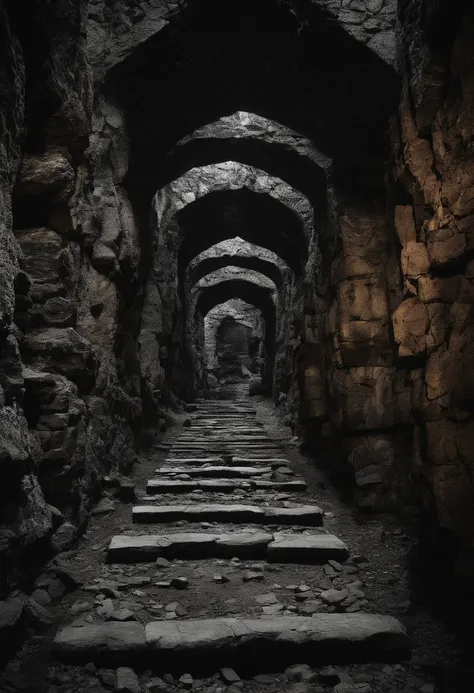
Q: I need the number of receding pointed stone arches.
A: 6